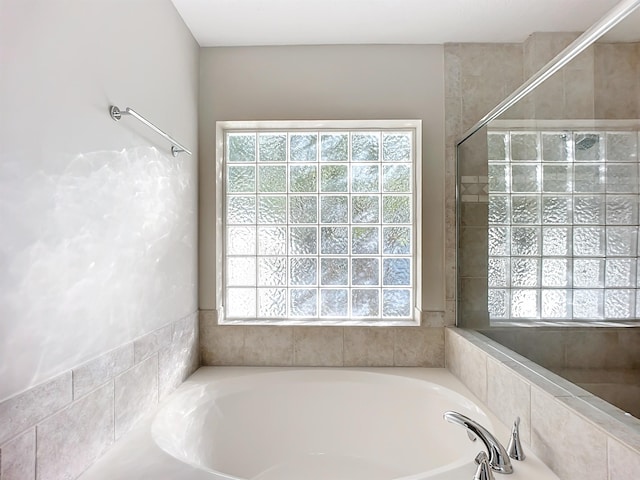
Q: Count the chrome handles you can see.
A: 2